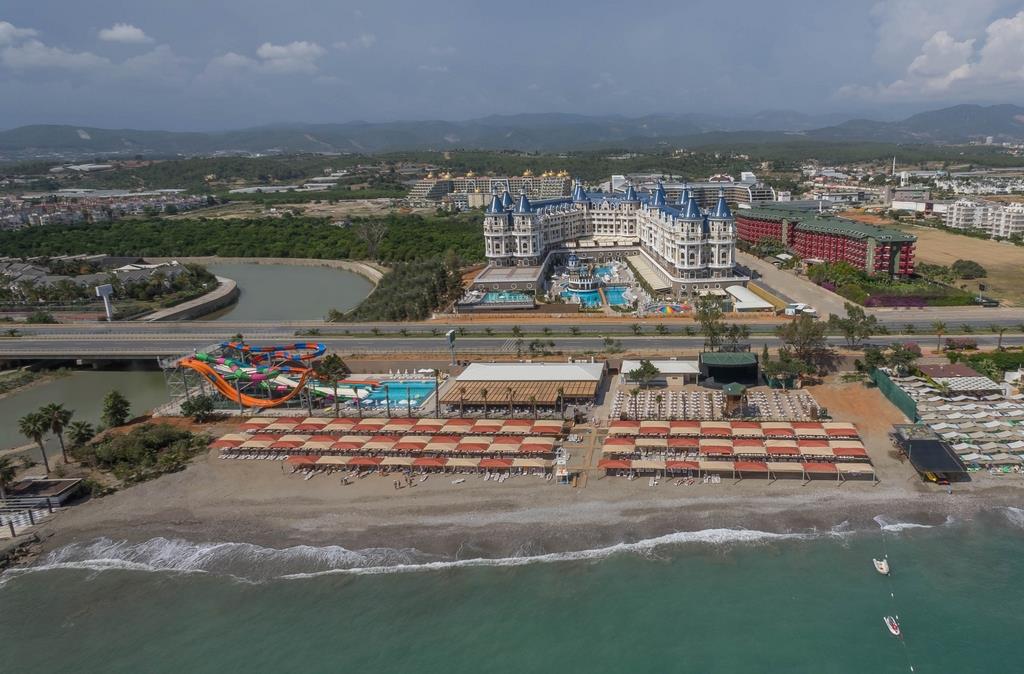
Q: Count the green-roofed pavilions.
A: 2